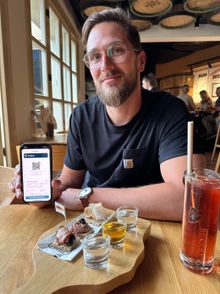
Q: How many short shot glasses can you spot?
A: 3